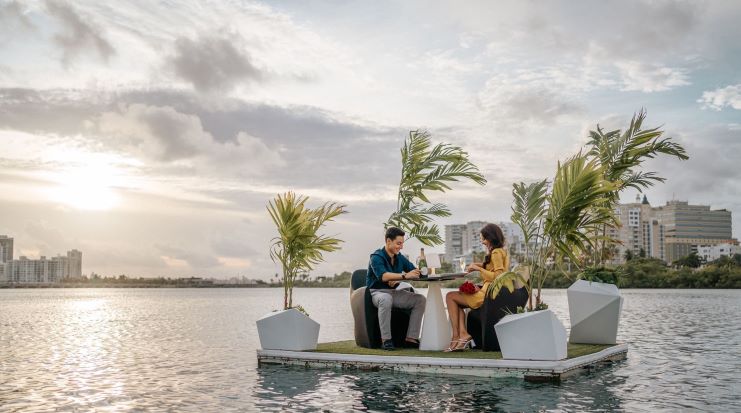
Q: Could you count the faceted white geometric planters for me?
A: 3